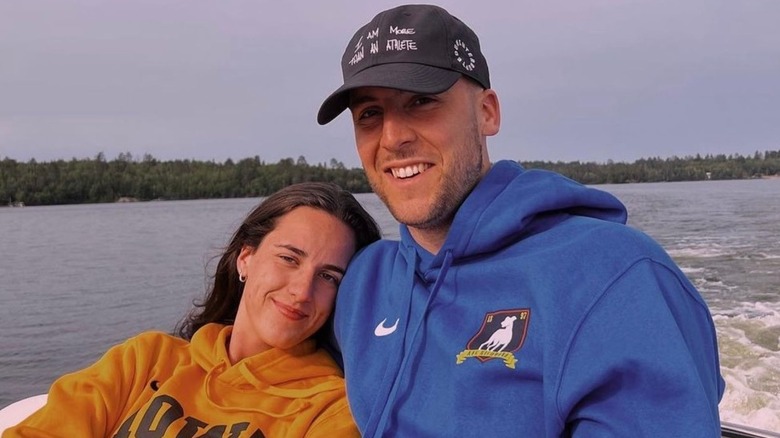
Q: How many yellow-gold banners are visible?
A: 1